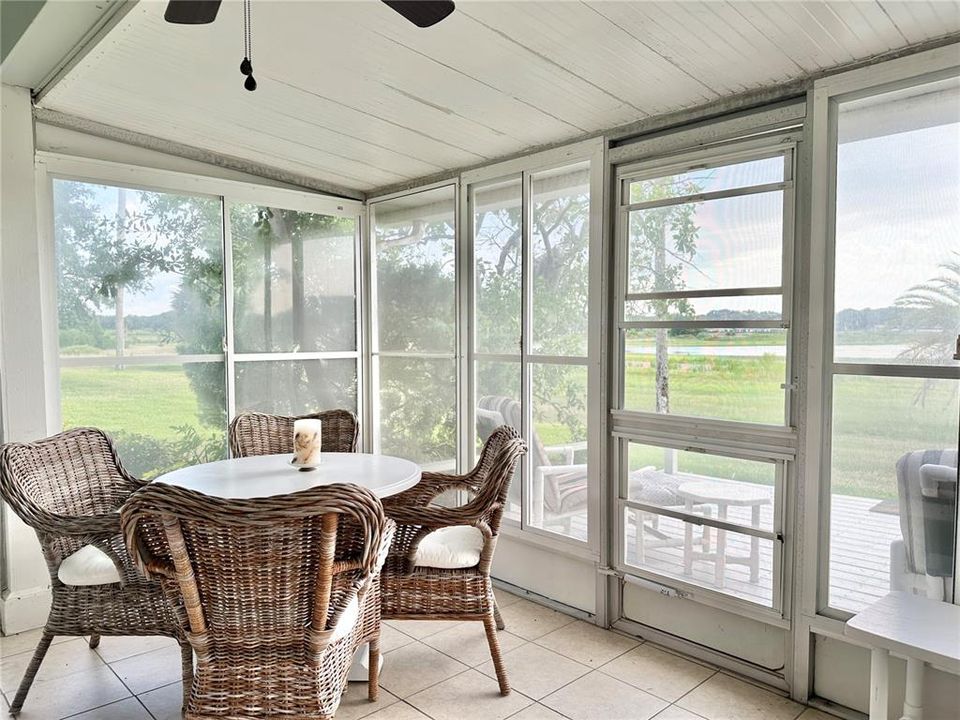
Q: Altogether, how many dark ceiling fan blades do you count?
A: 2